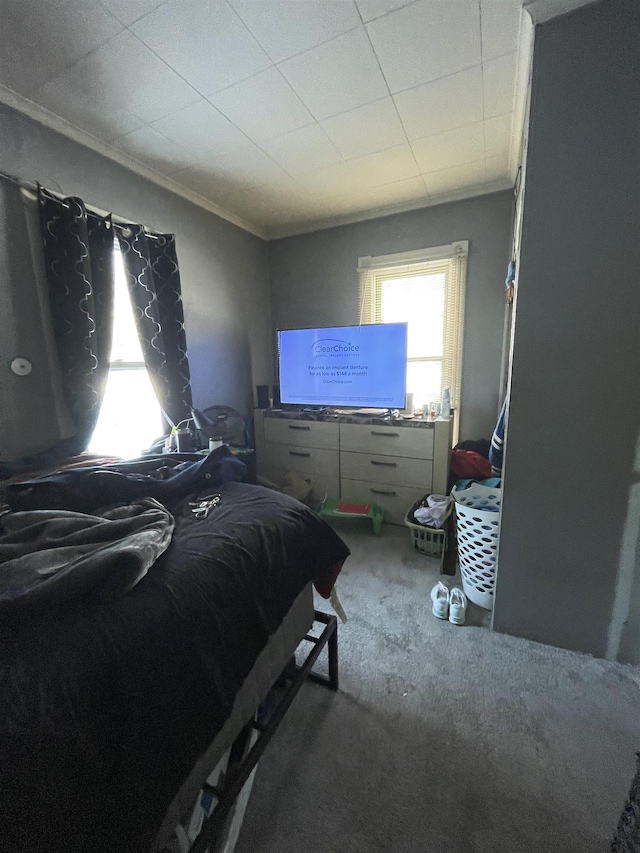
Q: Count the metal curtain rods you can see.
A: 1